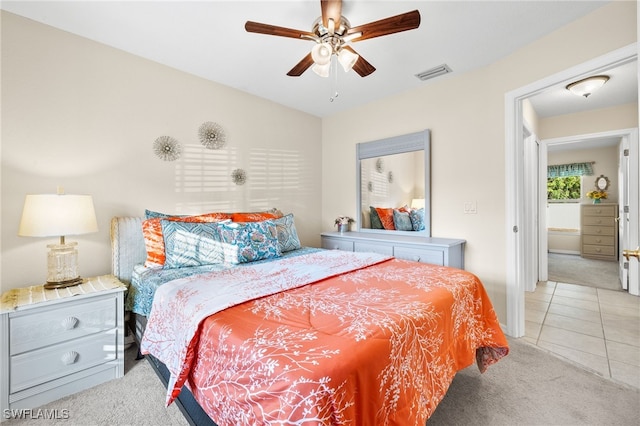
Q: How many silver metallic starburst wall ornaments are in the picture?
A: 3